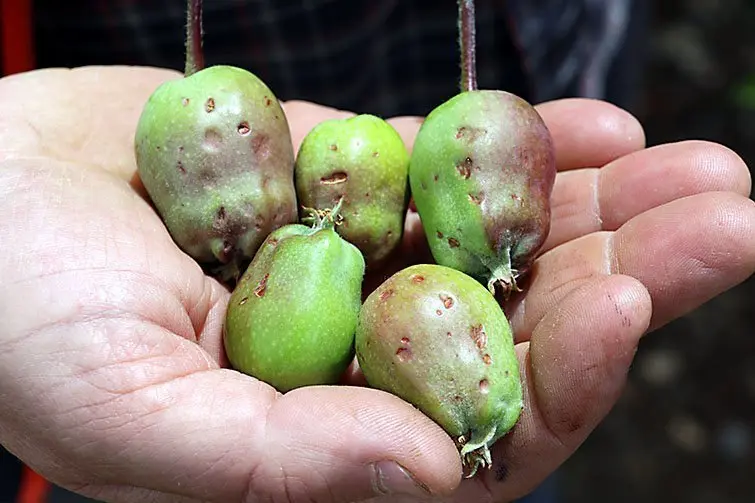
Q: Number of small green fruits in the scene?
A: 5